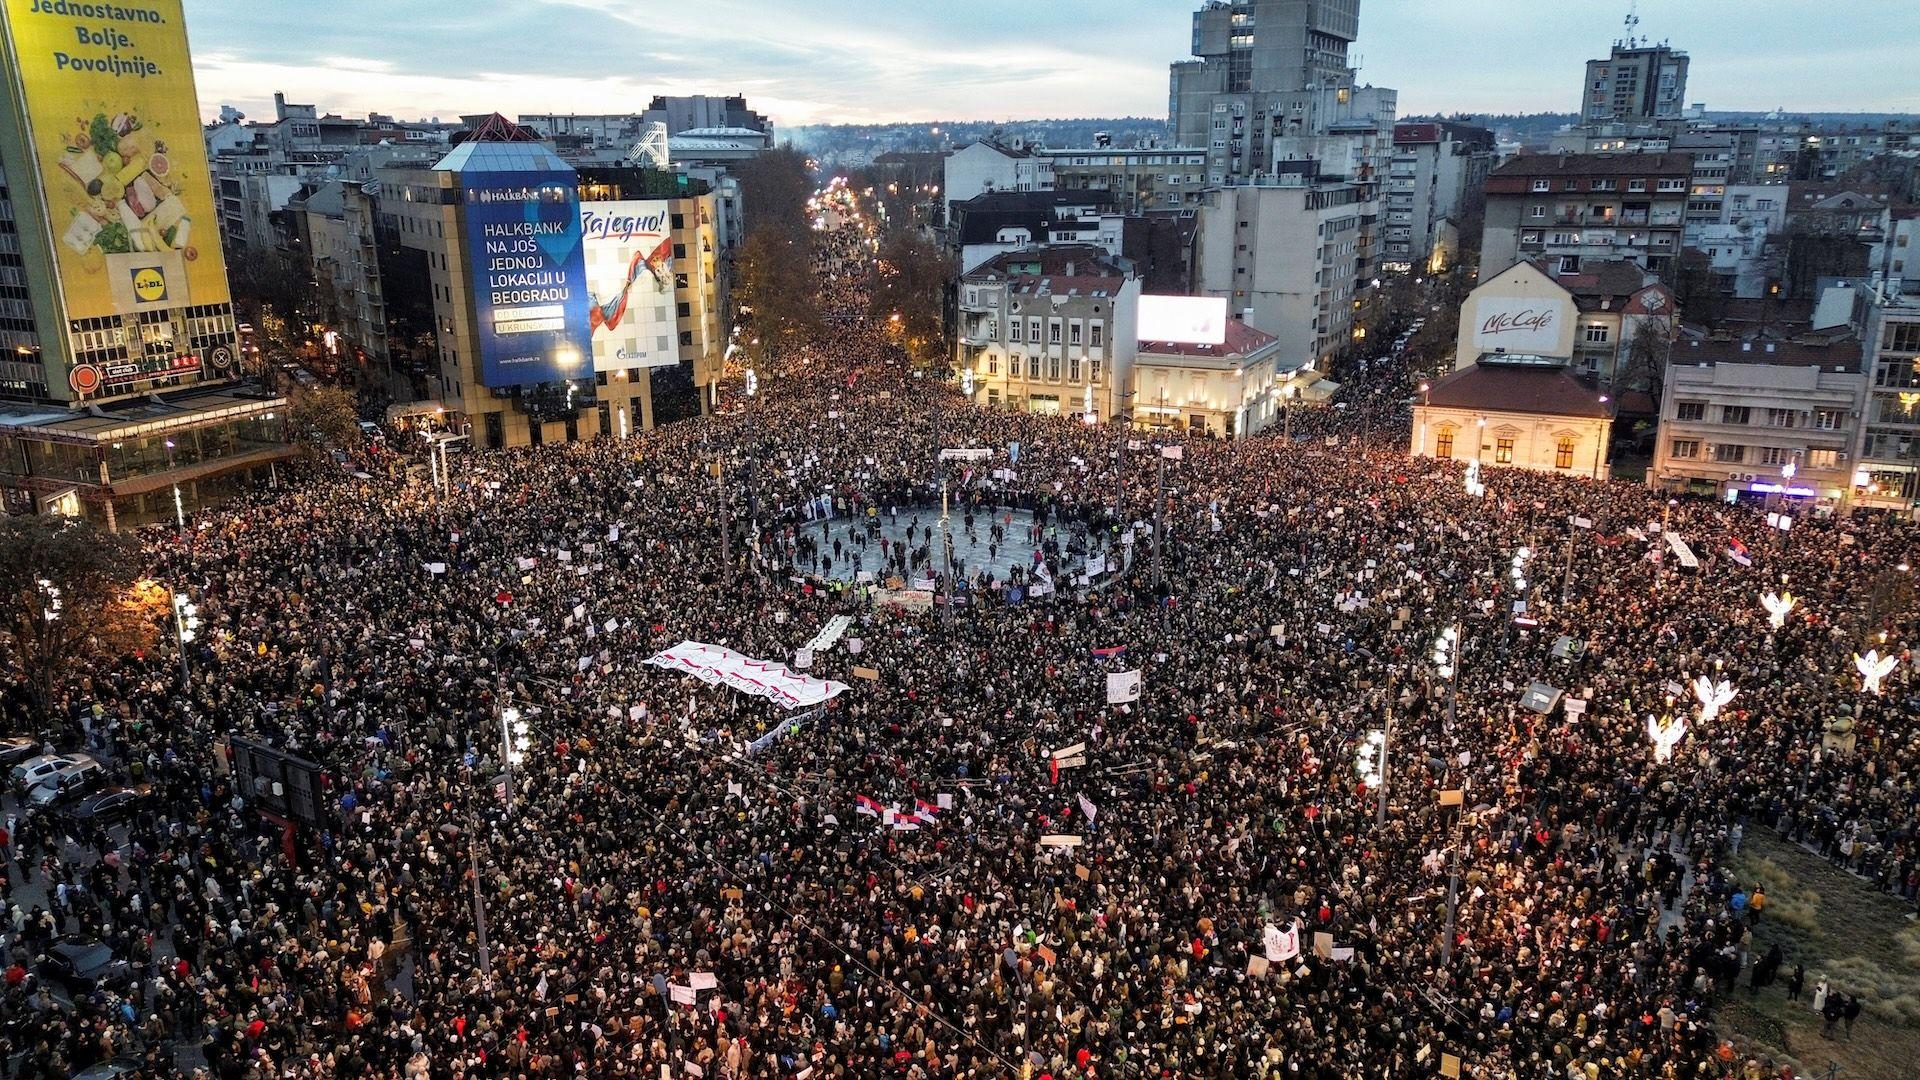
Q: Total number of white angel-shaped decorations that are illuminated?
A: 4